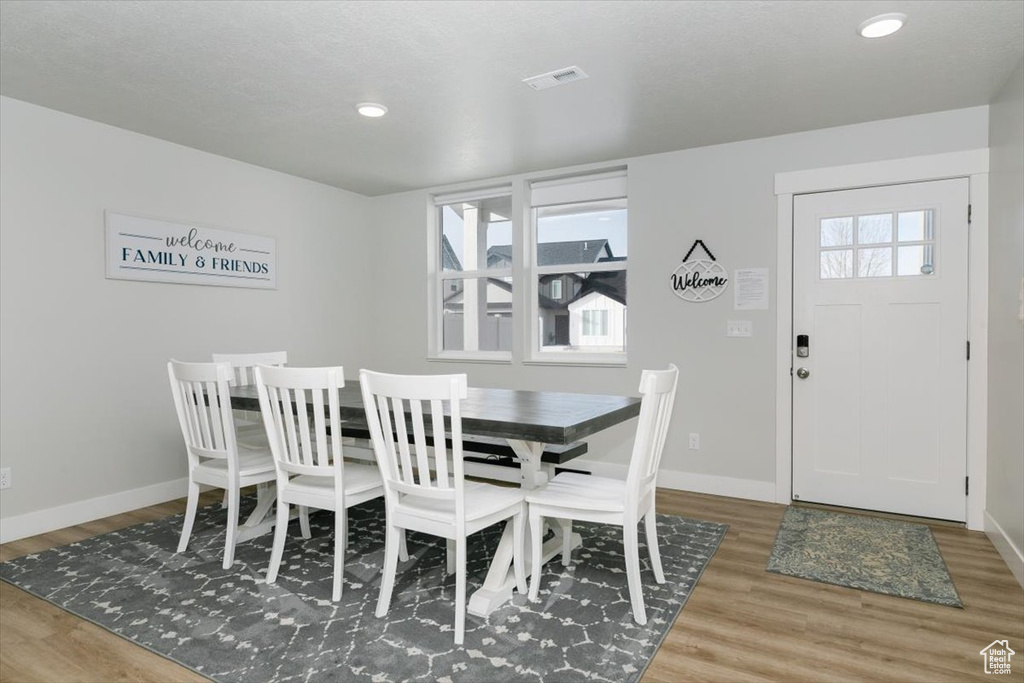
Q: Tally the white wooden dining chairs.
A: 5